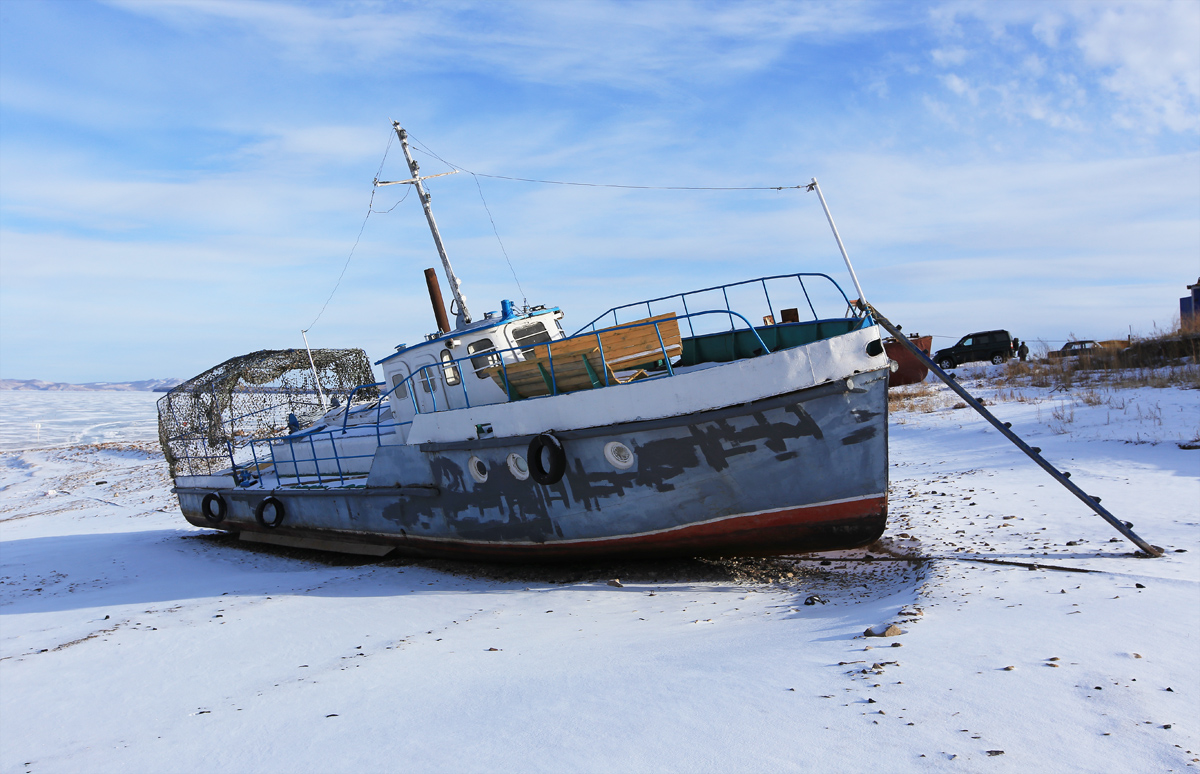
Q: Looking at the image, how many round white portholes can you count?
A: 3